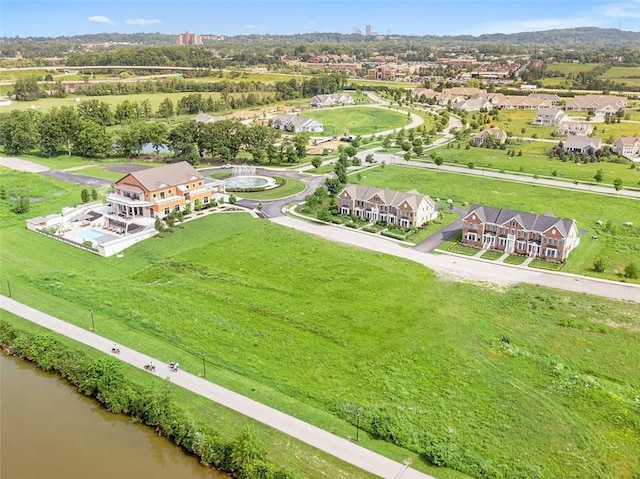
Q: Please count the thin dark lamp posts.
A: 4